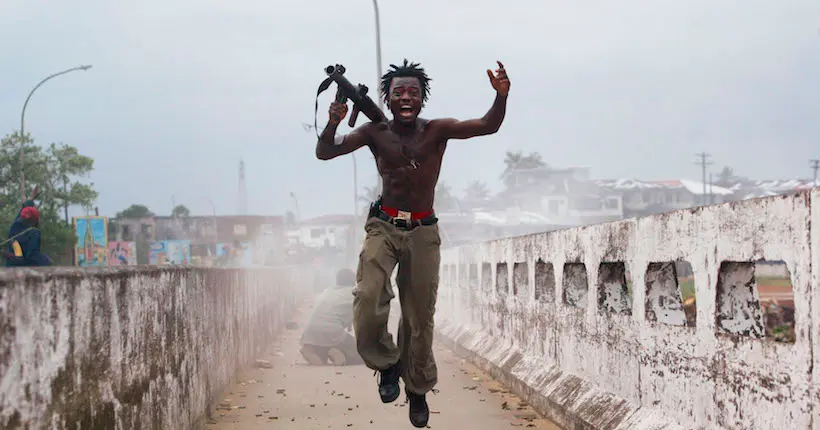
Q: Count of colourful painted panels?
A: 4